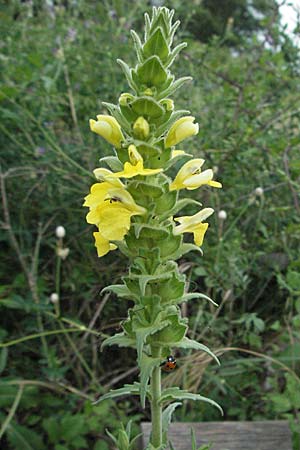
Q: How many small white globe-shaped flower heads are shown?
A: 4